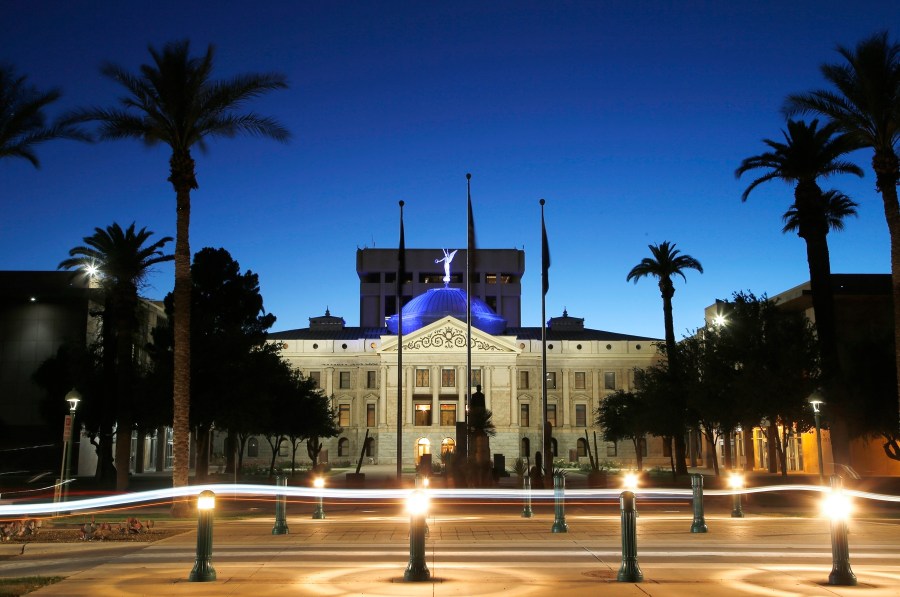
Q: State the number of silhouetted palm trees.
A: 7